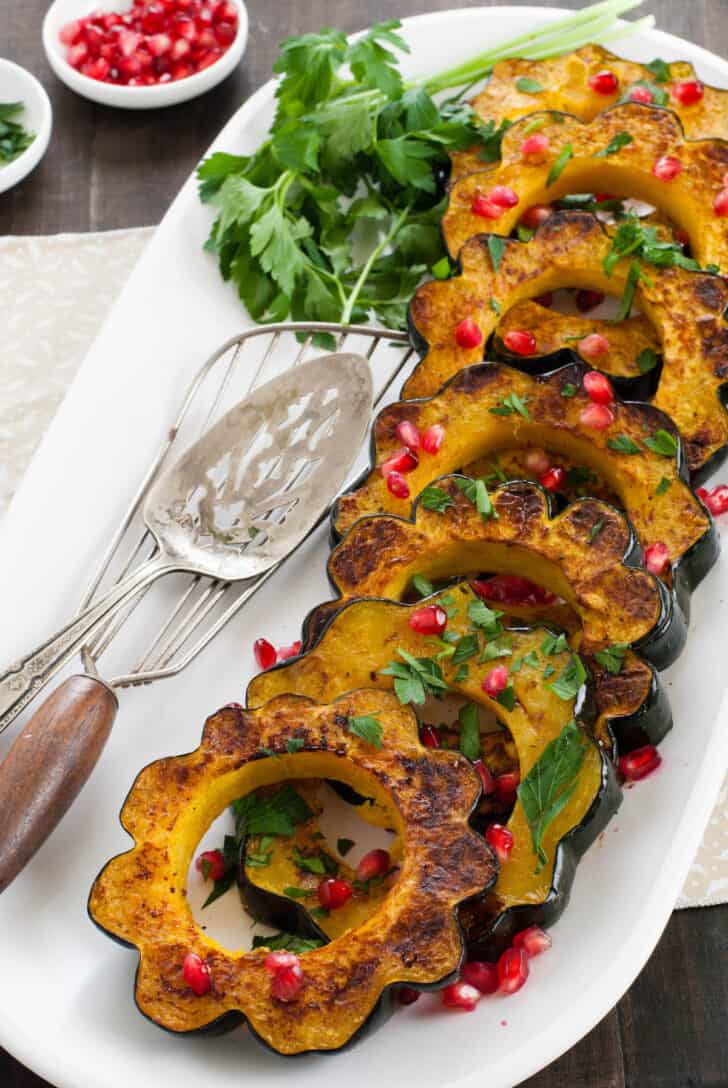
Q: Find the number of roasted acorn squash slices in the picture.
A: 7